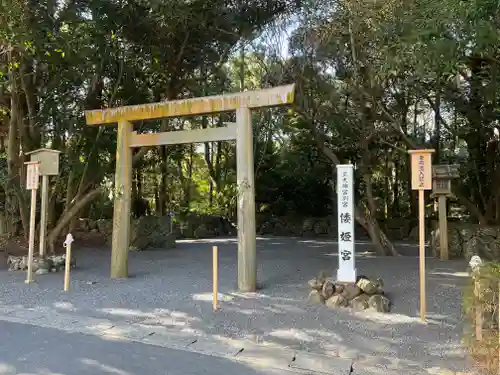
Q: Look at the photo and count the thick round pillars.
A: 2